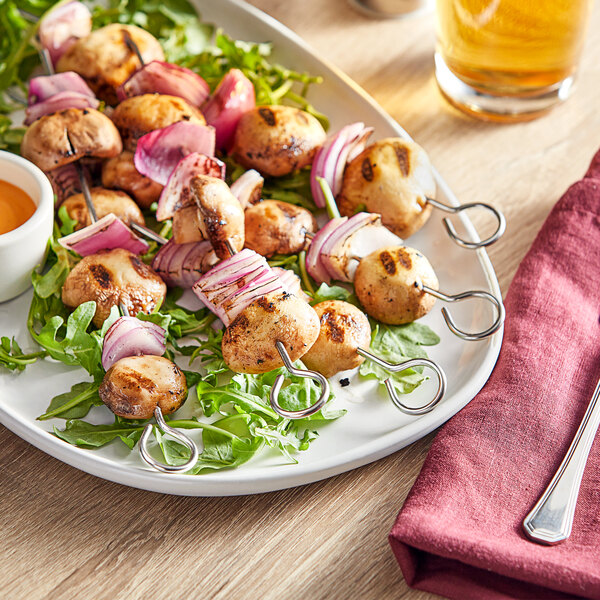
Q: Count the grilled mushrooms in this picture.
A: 14